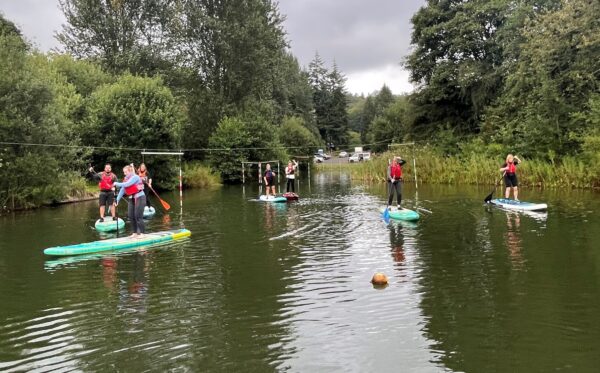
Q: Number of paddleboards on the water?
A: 7